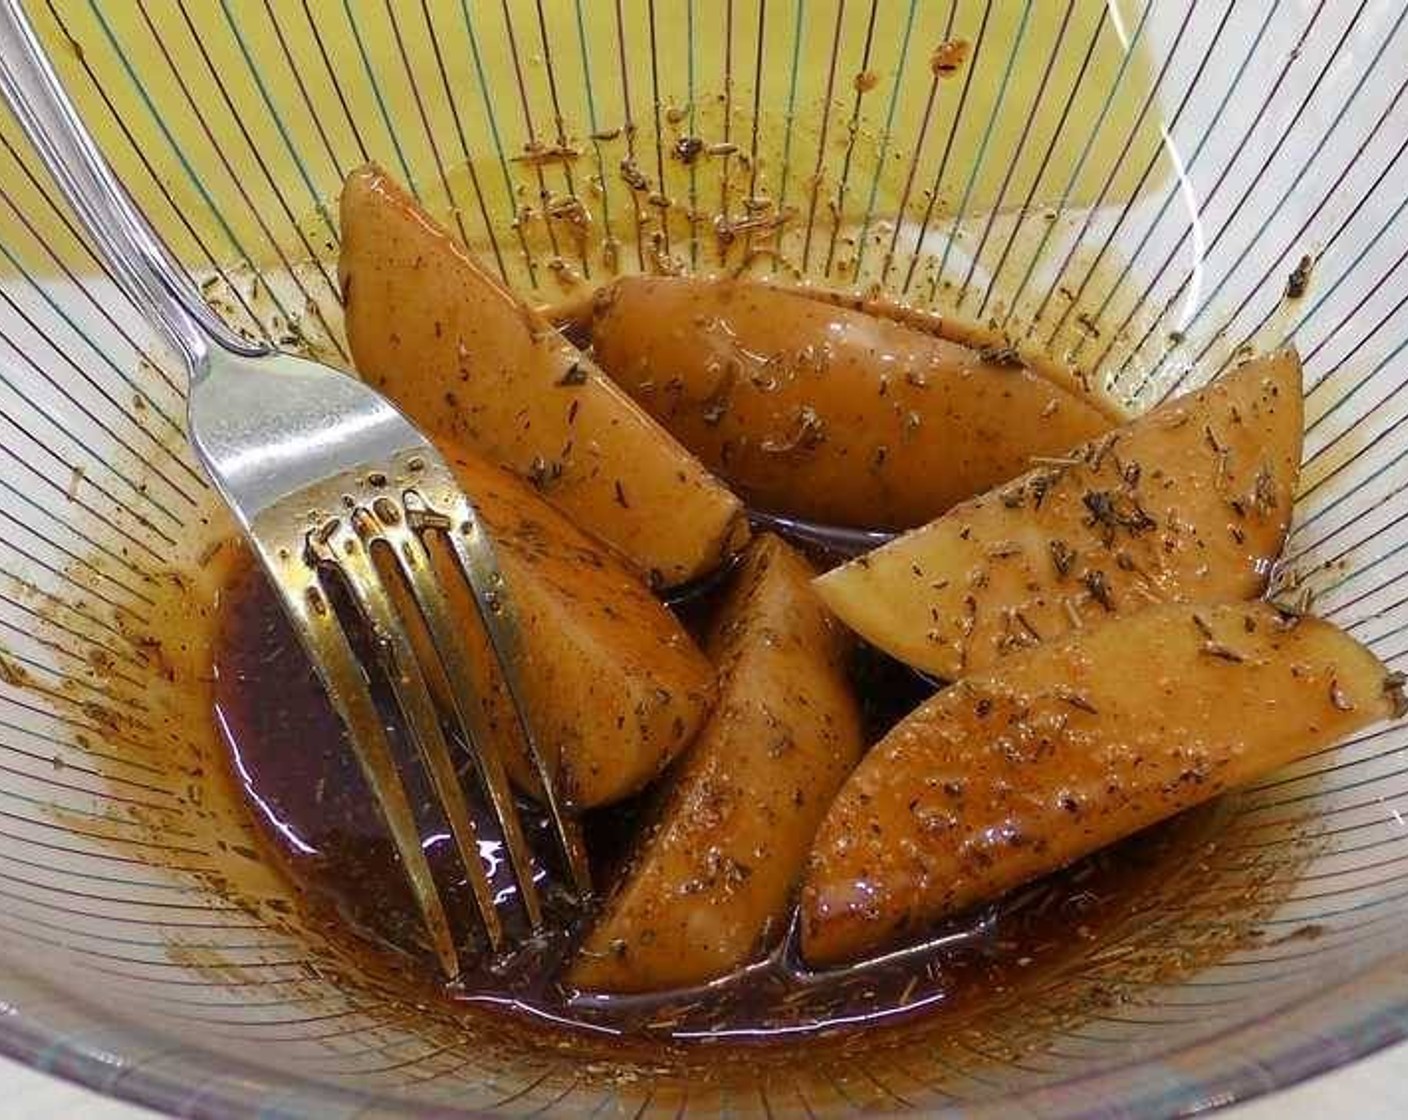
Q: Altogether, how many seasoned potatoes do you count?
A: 6